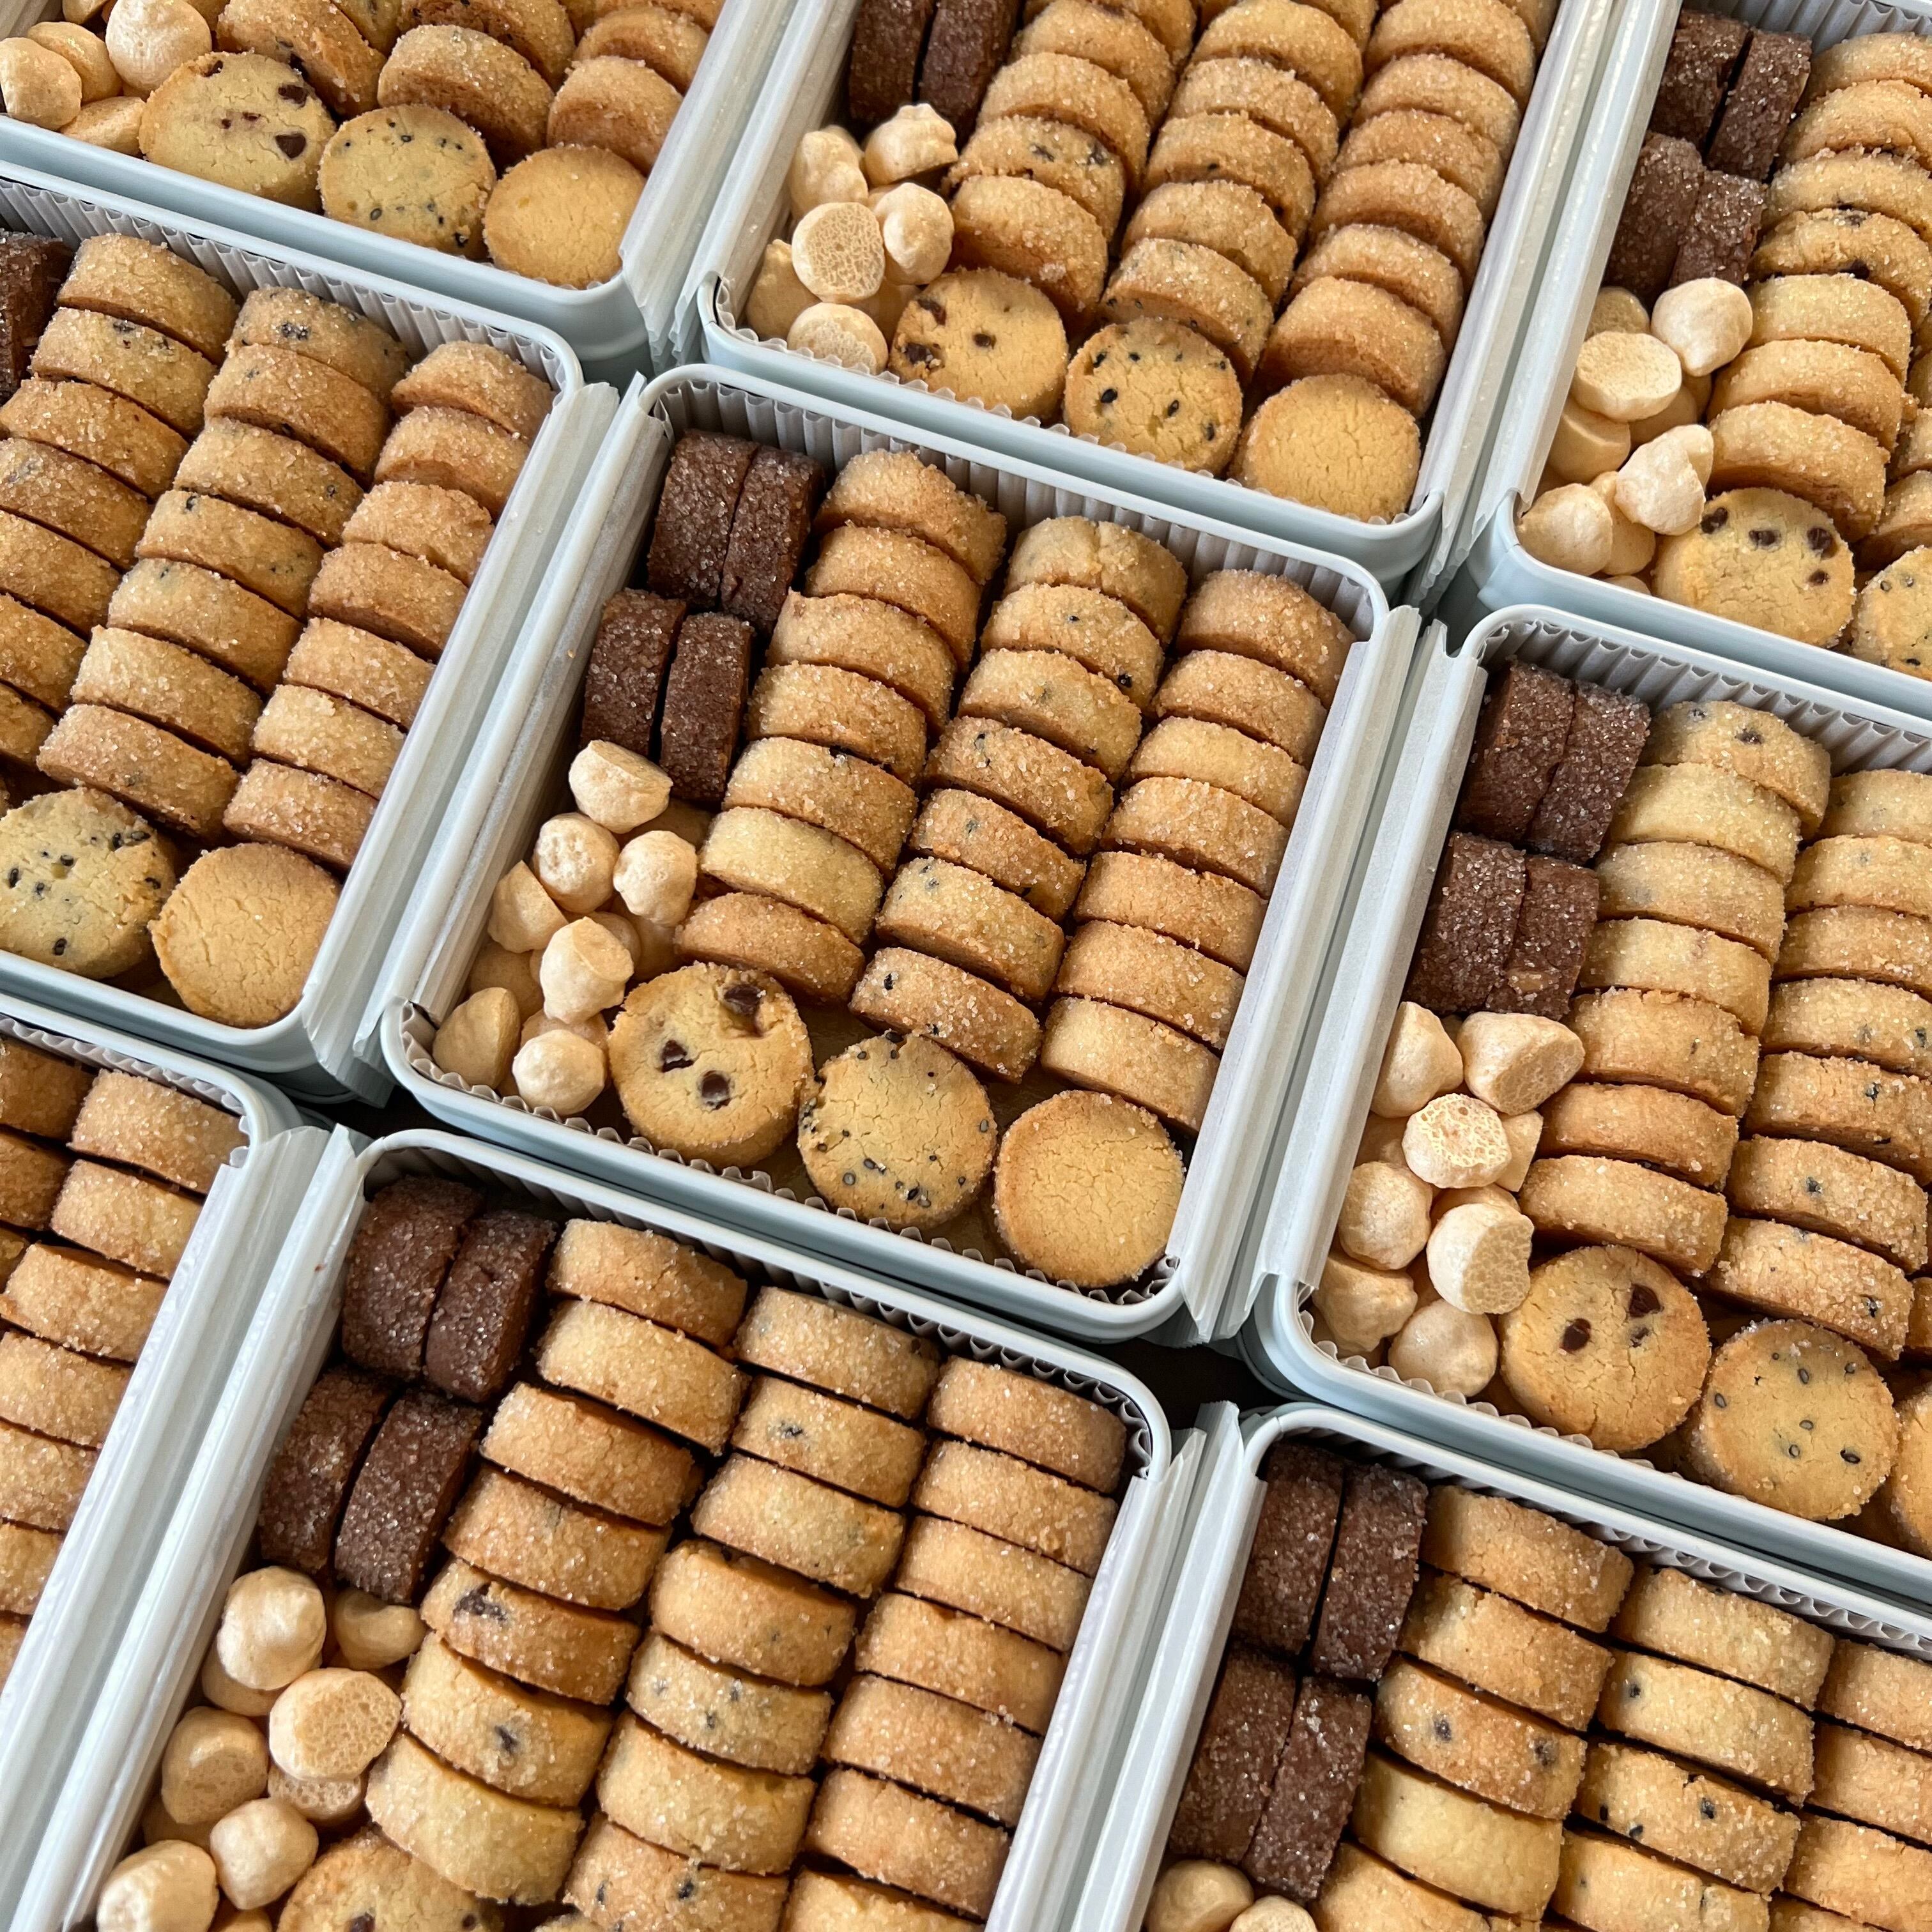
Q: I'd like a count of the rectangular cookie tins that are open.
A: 9